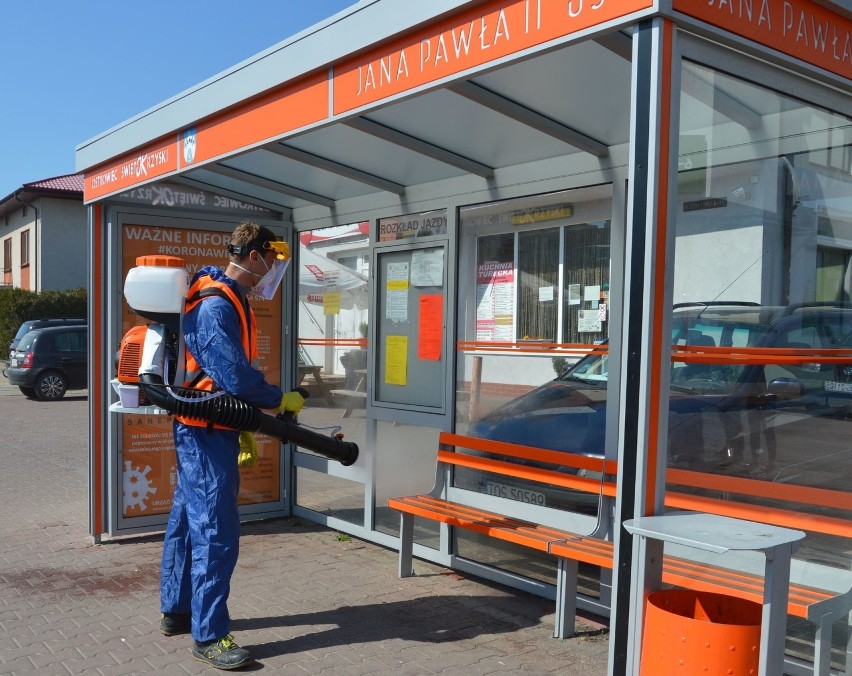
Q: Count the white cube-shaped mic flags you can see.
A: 0